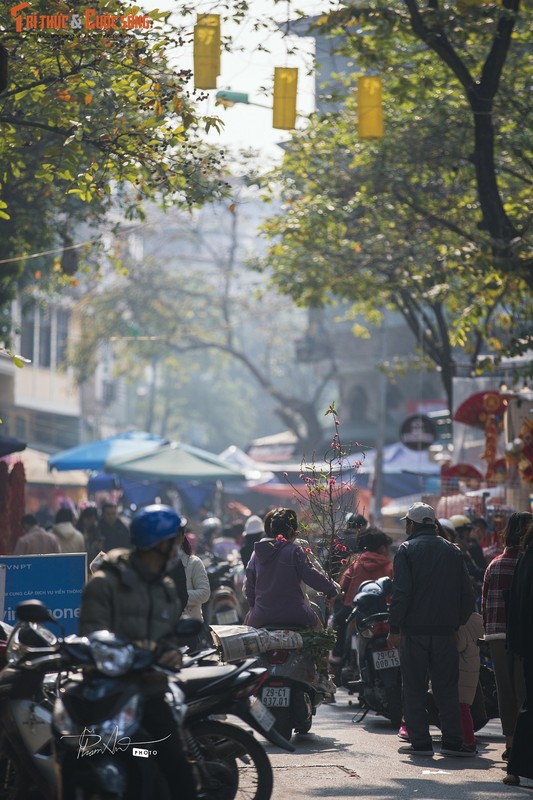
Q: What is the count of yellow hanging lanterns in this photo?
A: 3